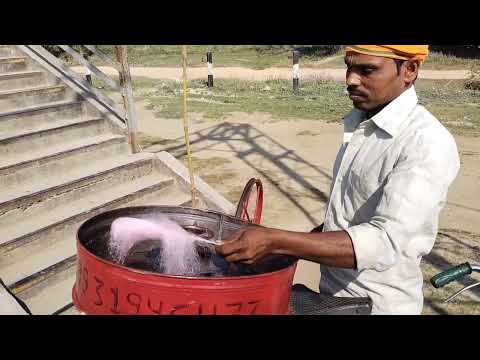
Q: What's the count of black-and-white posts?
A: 3